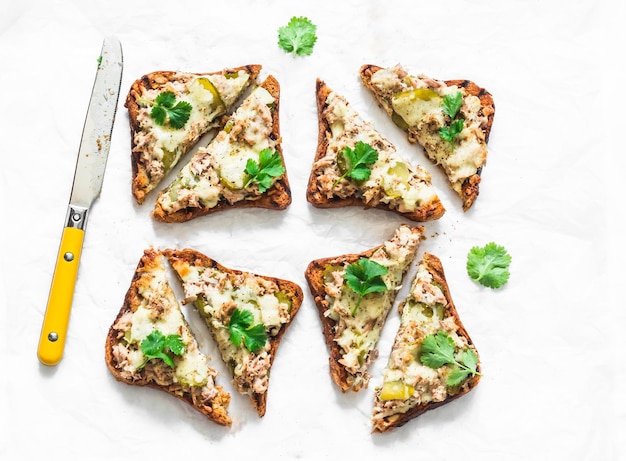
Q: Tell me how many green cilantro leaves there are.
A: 10